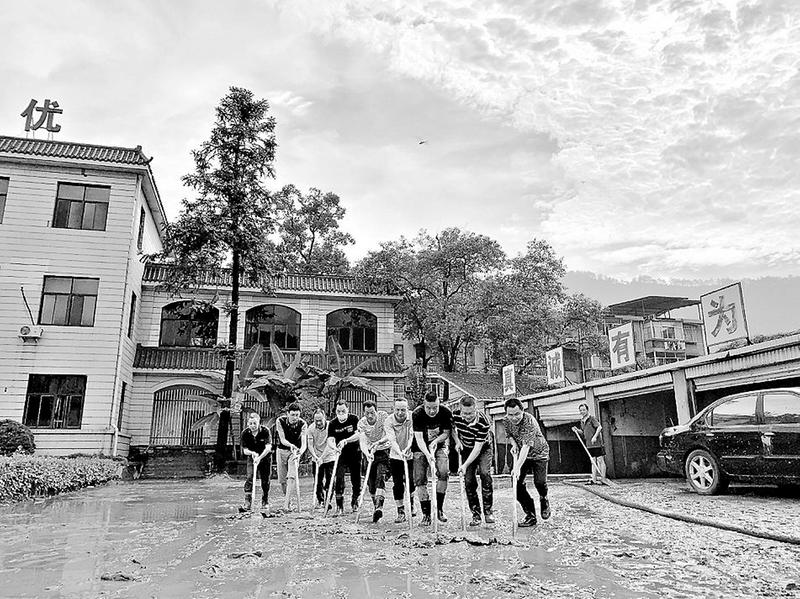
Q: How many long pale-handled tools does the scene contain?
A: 10